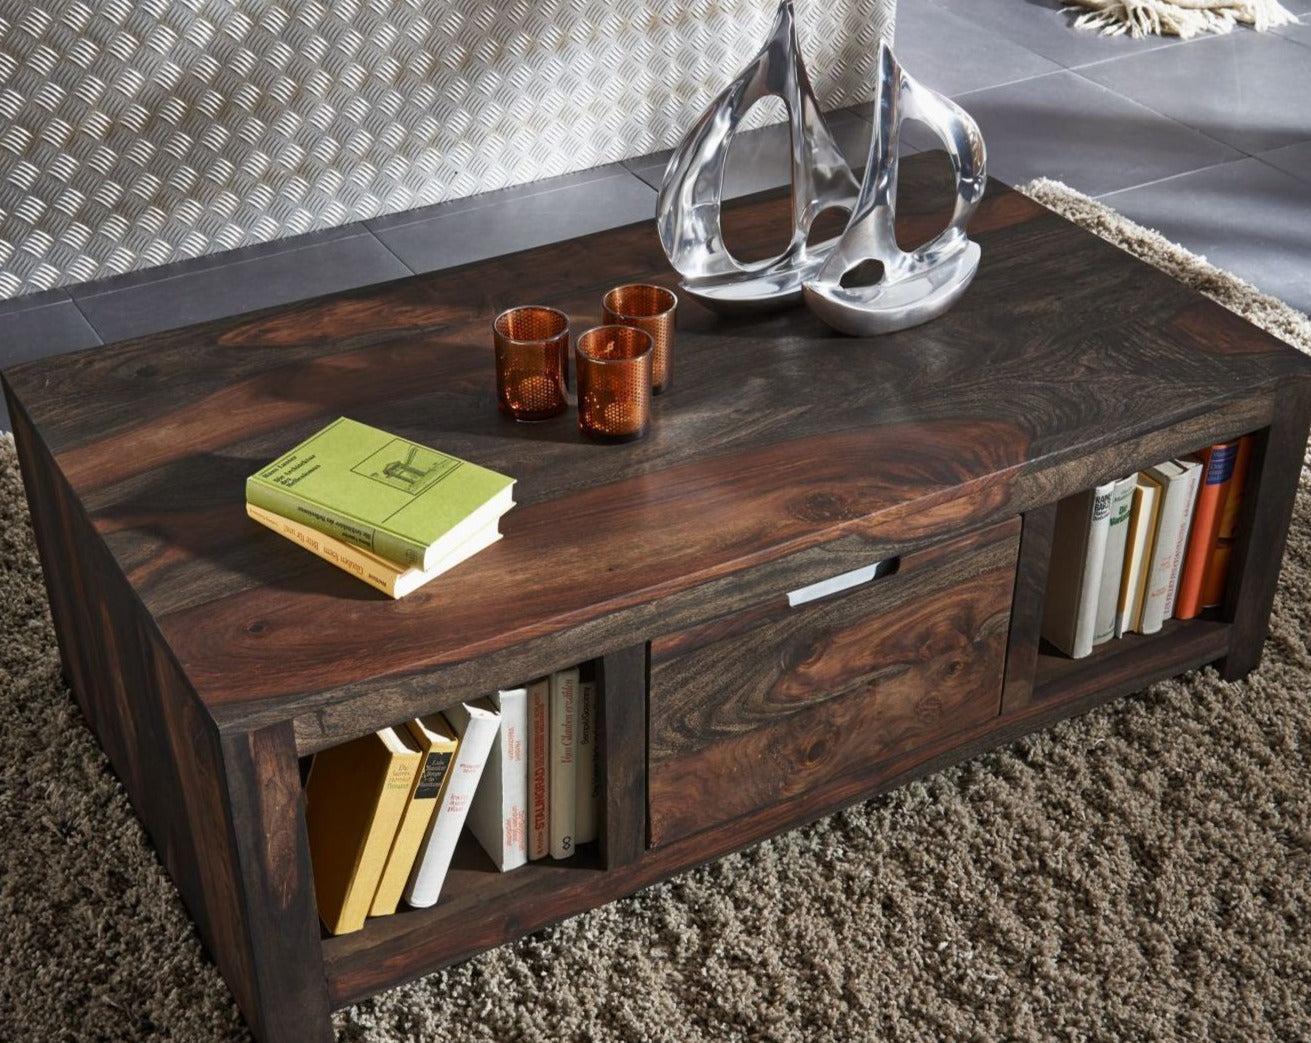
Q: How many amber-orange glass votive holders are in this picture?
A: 3